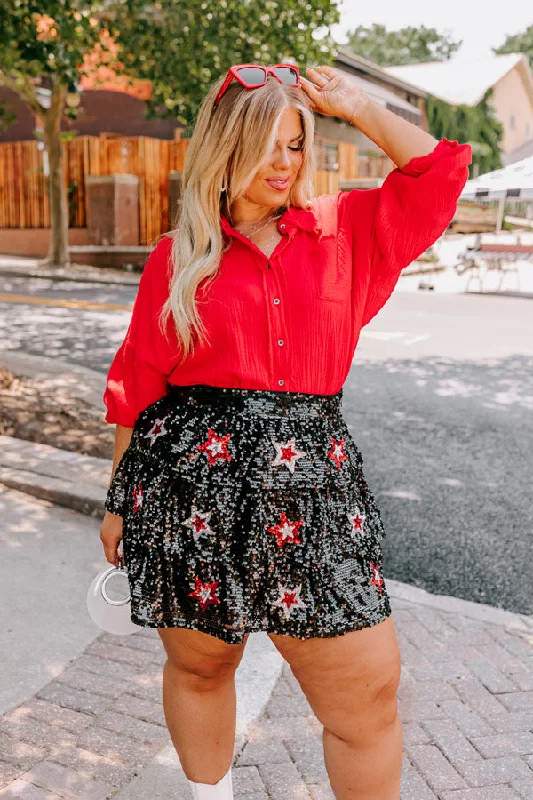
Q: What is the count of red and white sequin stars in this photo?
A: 11